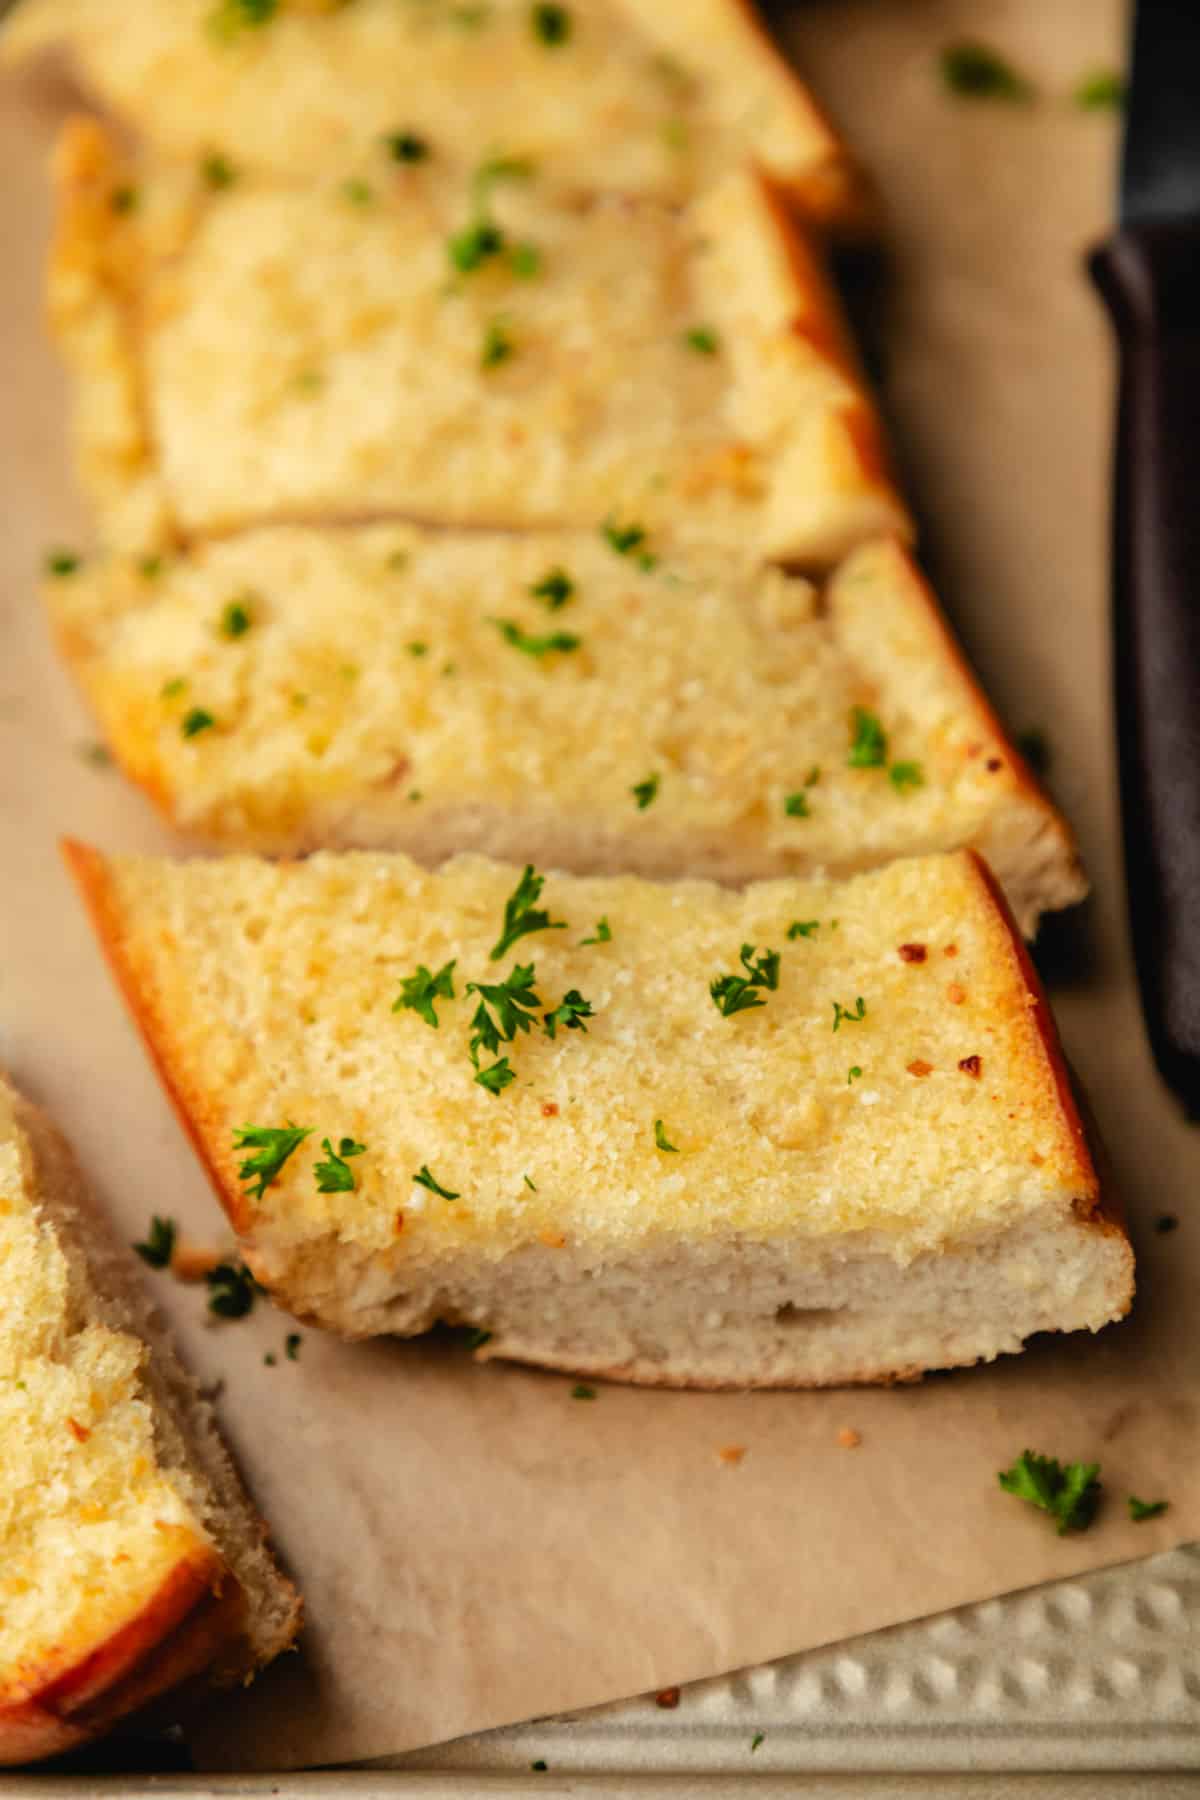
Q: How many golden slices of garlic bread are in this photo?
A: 5